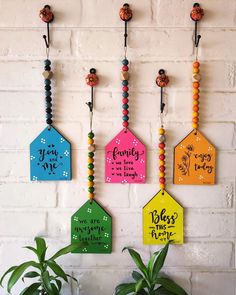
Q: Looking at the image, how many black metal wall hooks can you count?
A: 5